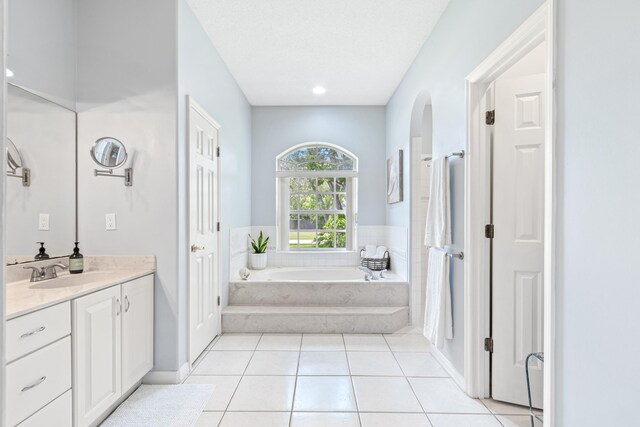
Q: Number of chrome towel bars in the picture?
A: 2